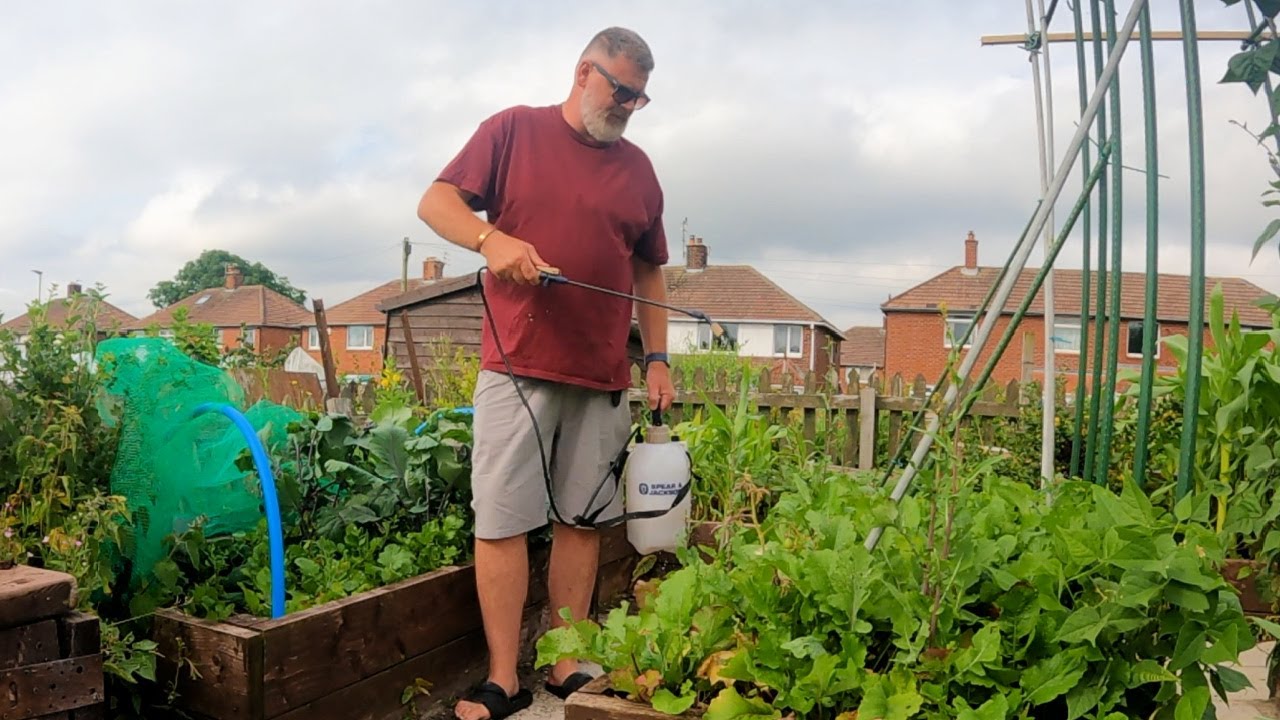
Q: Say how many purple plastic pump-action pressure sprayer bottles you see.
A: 0